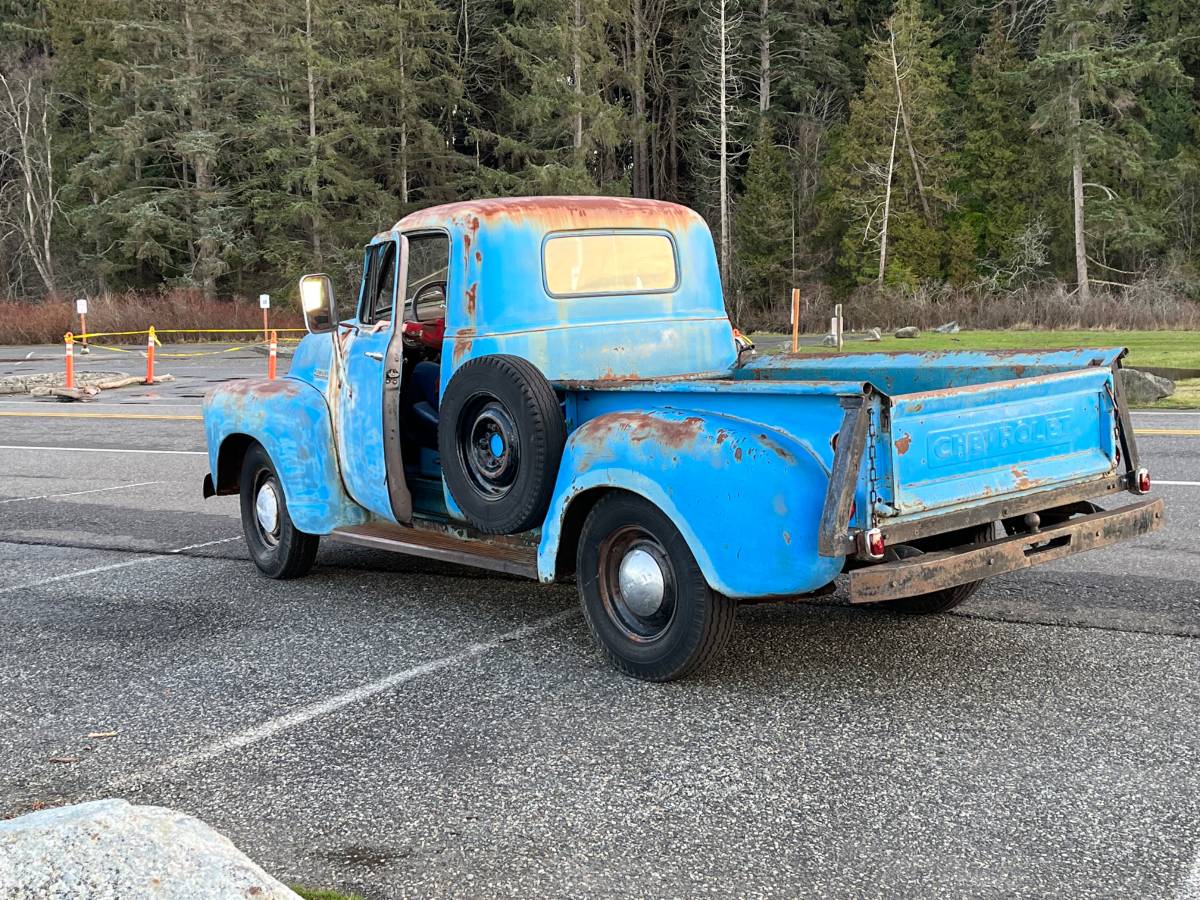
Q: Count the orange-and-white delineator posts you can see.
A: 3